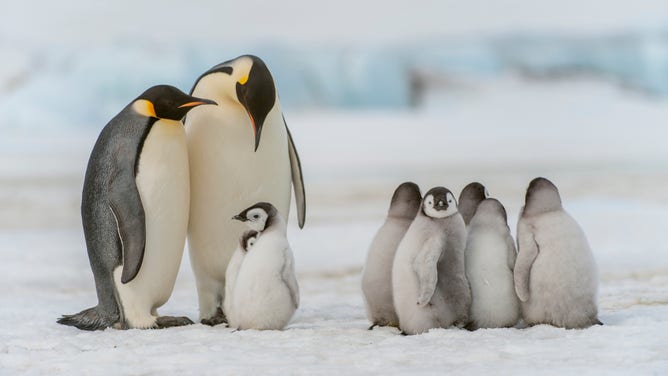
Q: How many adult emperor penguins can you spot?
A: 2